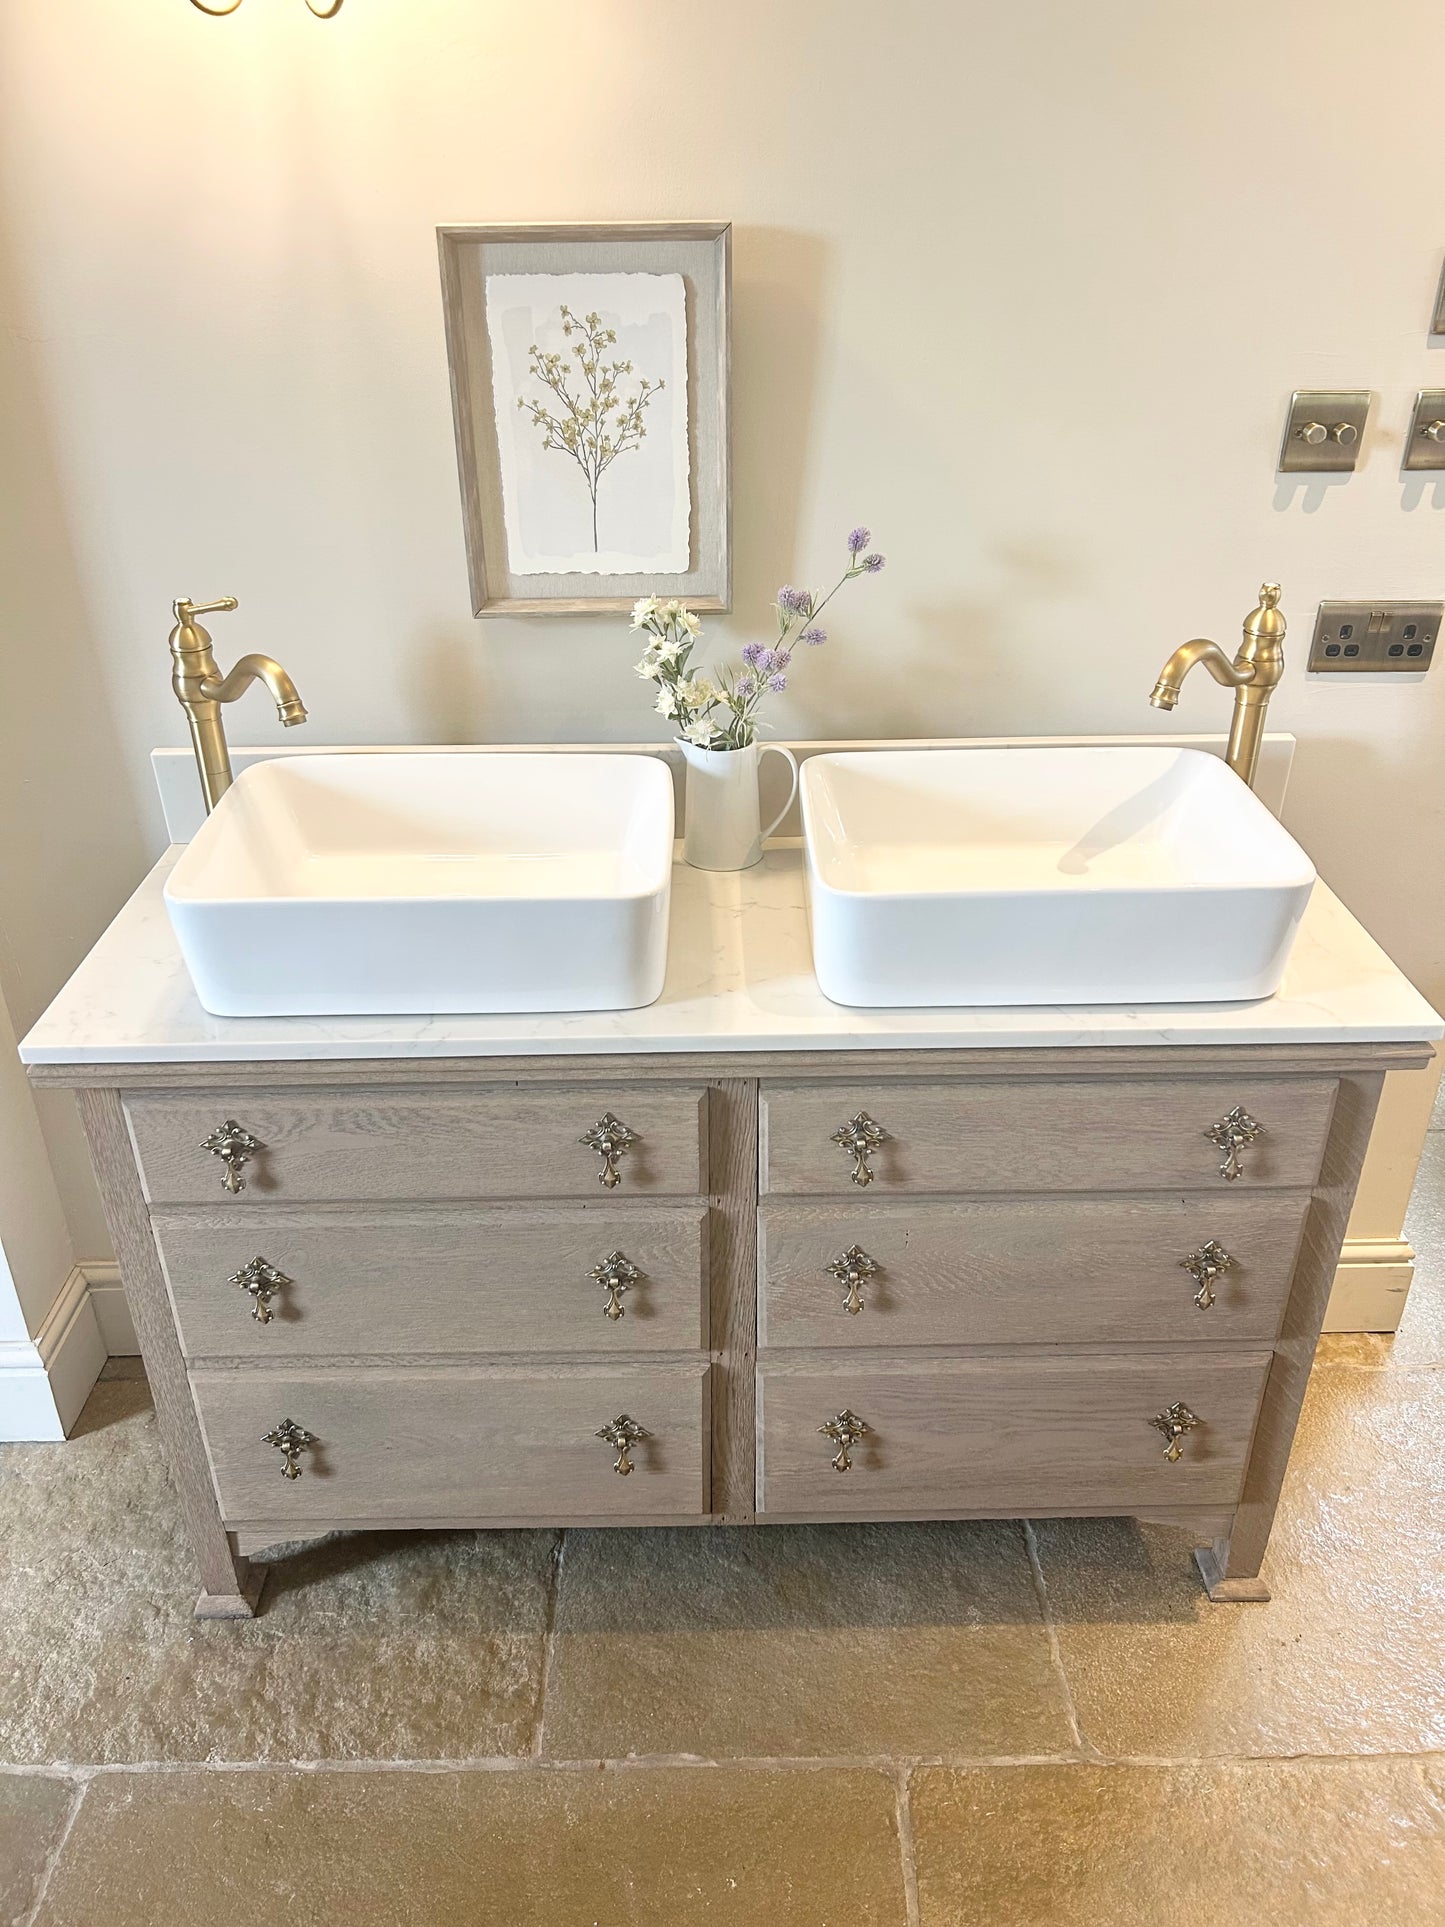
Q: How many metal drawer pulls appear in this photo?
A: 12